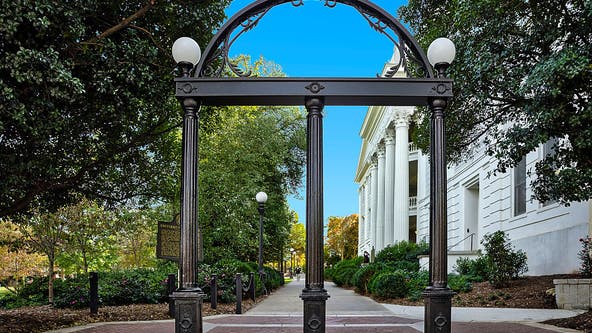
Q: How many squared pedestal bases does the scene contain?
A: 3